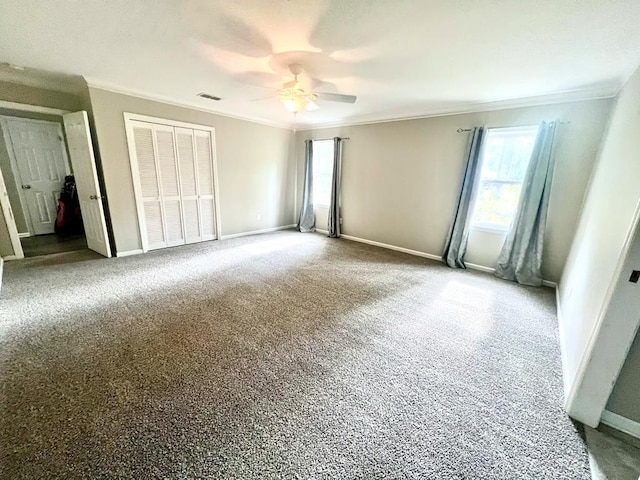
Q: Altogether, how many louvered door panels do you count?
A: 4